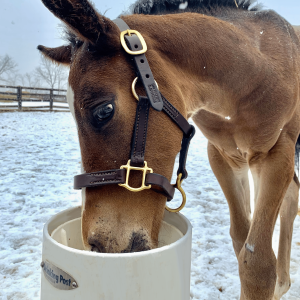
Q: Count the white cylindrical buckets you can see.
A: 1